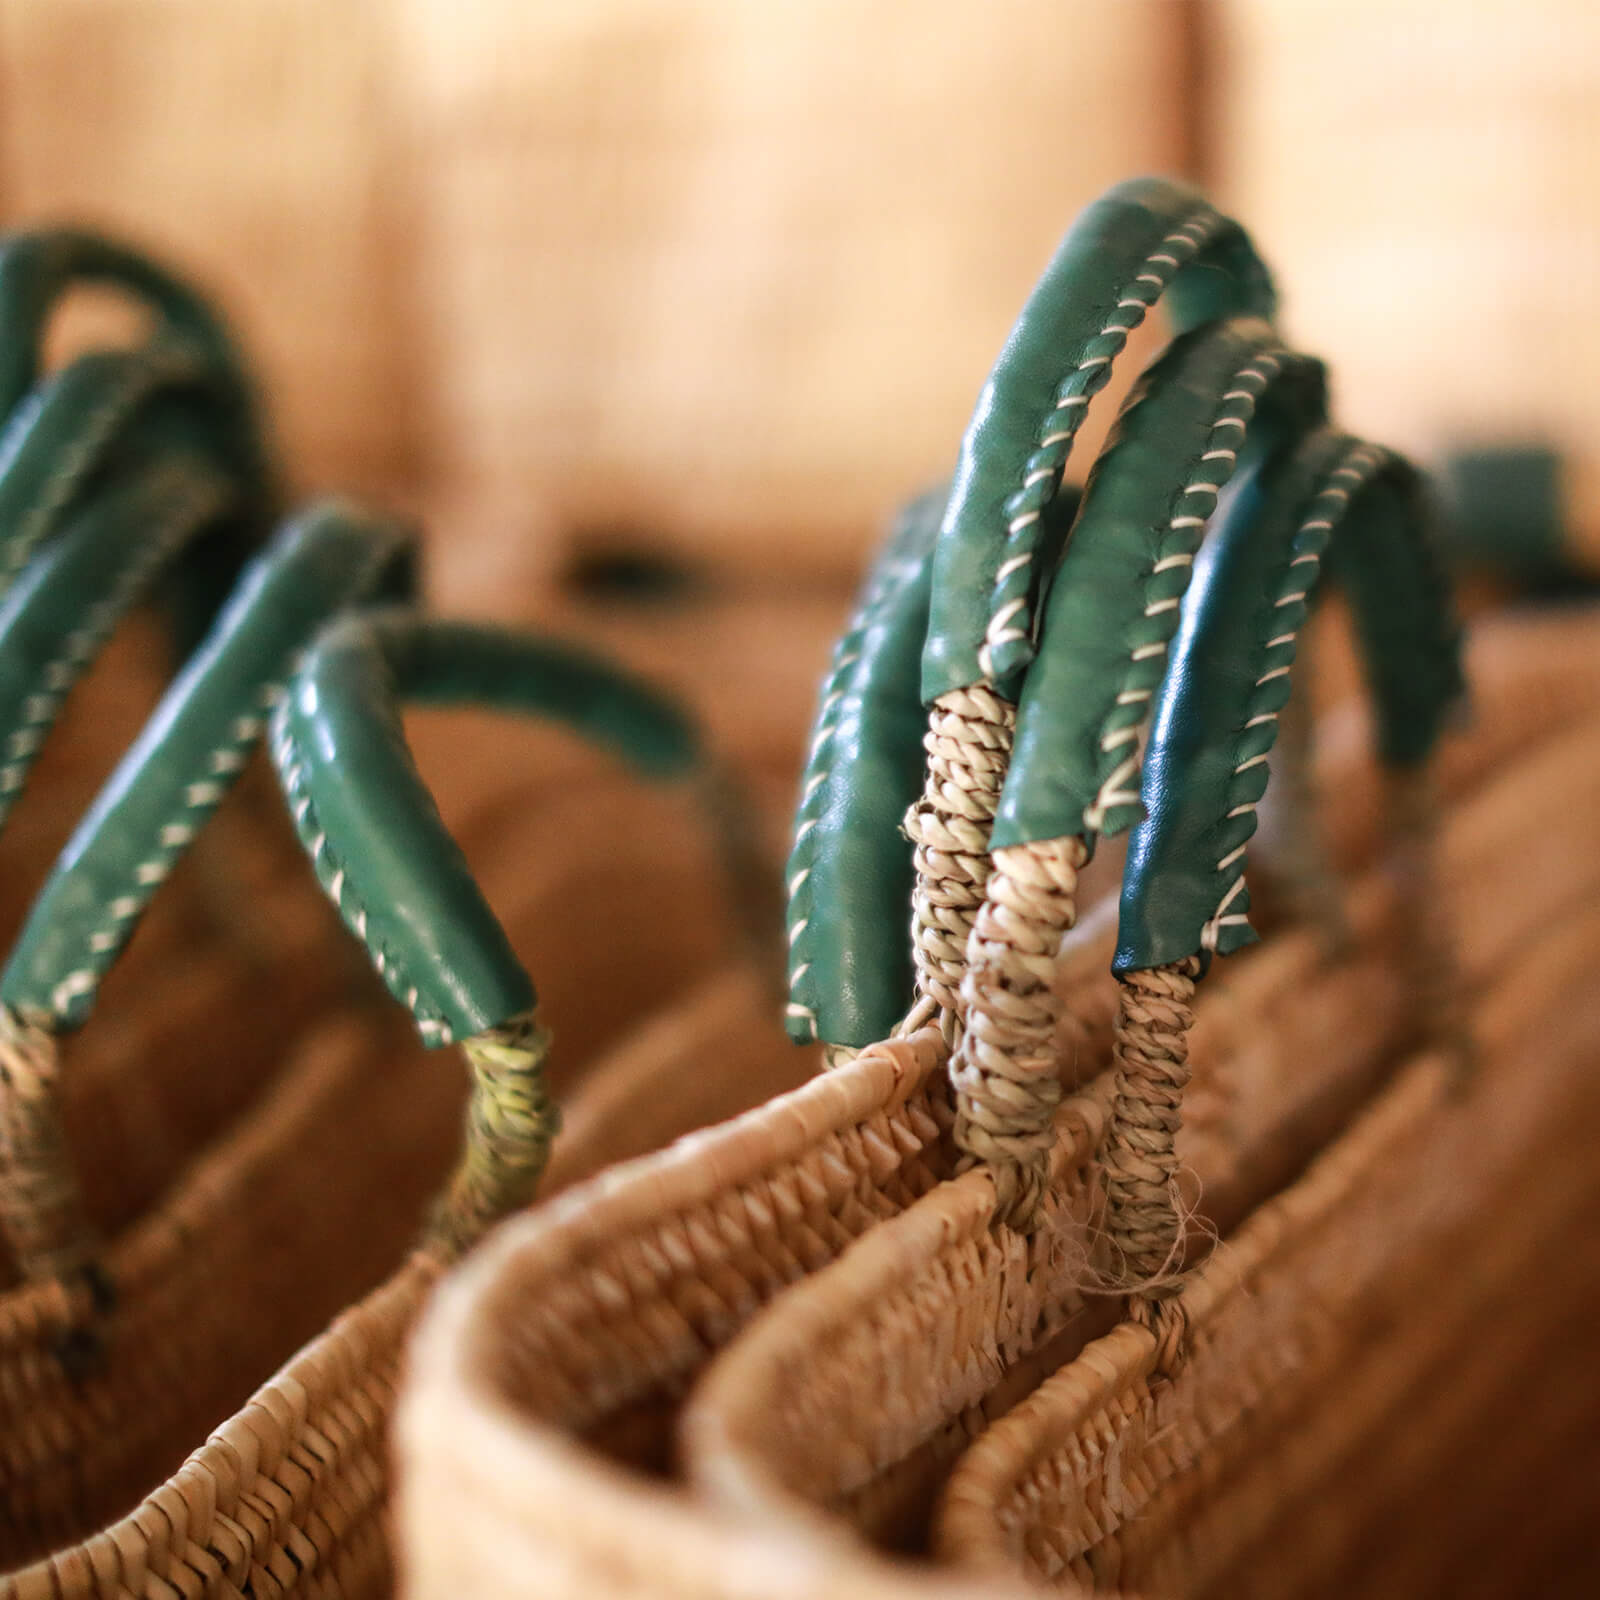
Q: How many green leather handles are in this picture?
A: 9